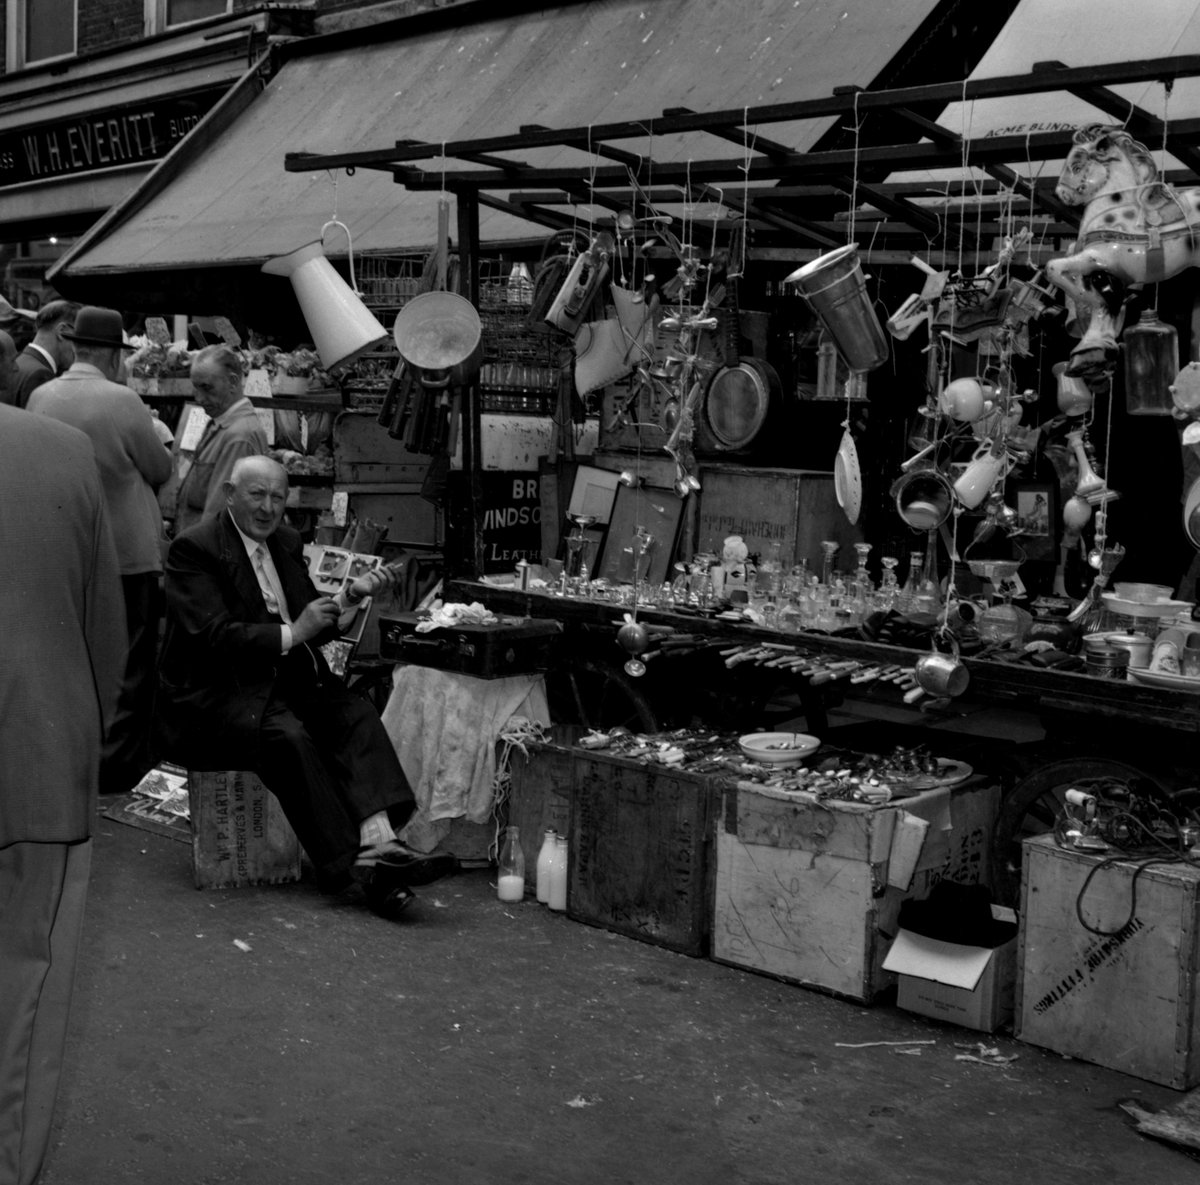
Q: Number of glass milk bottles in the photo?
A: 3